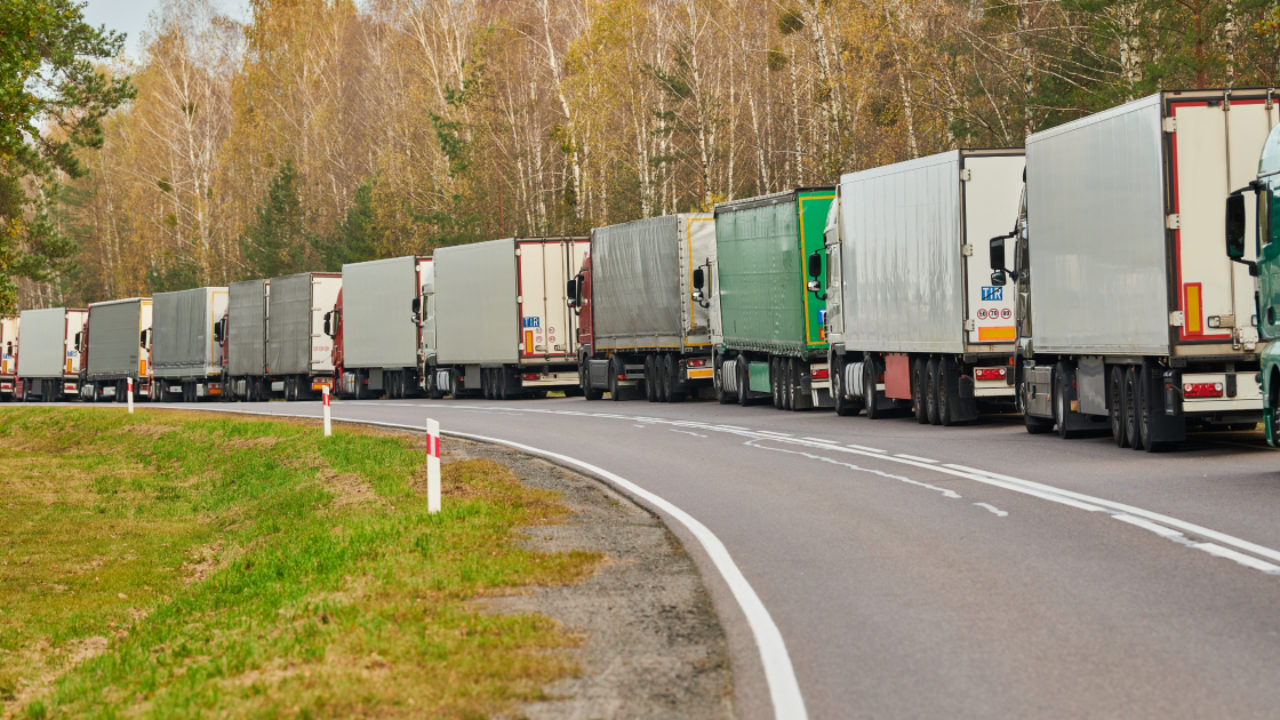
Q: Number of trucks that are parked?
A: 12